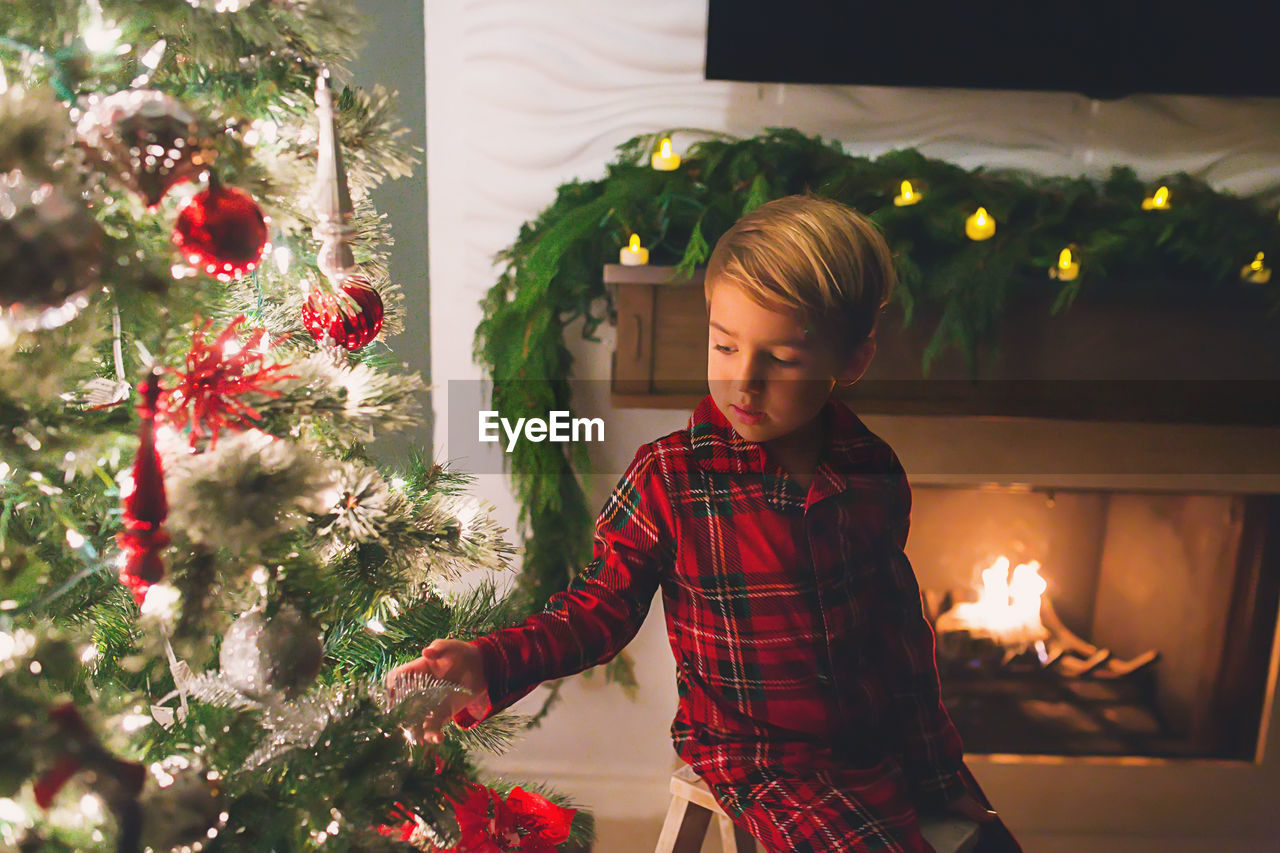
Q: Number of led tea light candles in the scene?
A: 7